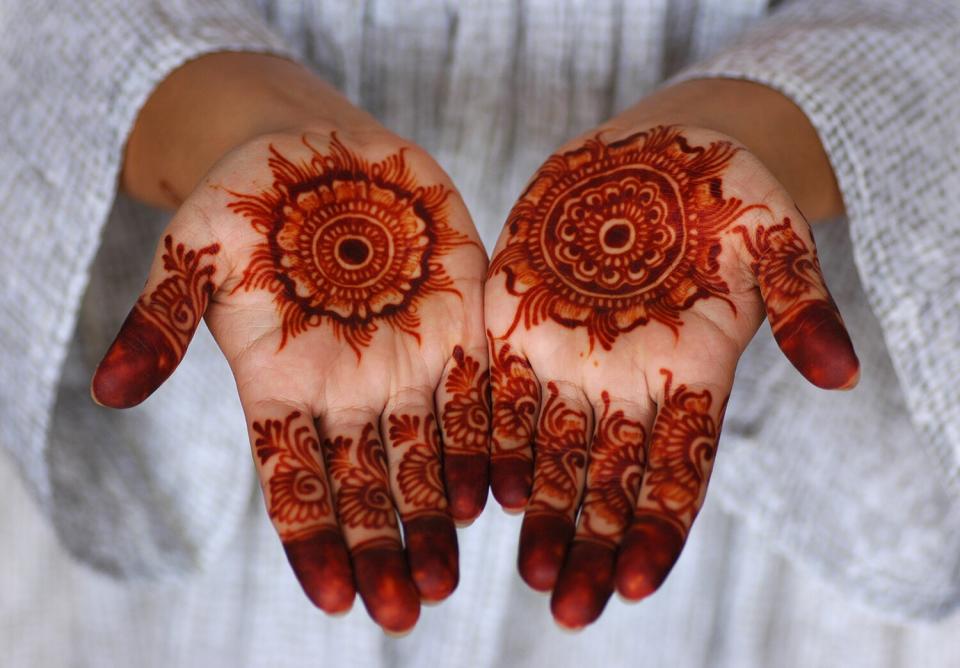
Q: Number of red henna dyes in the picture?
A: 12